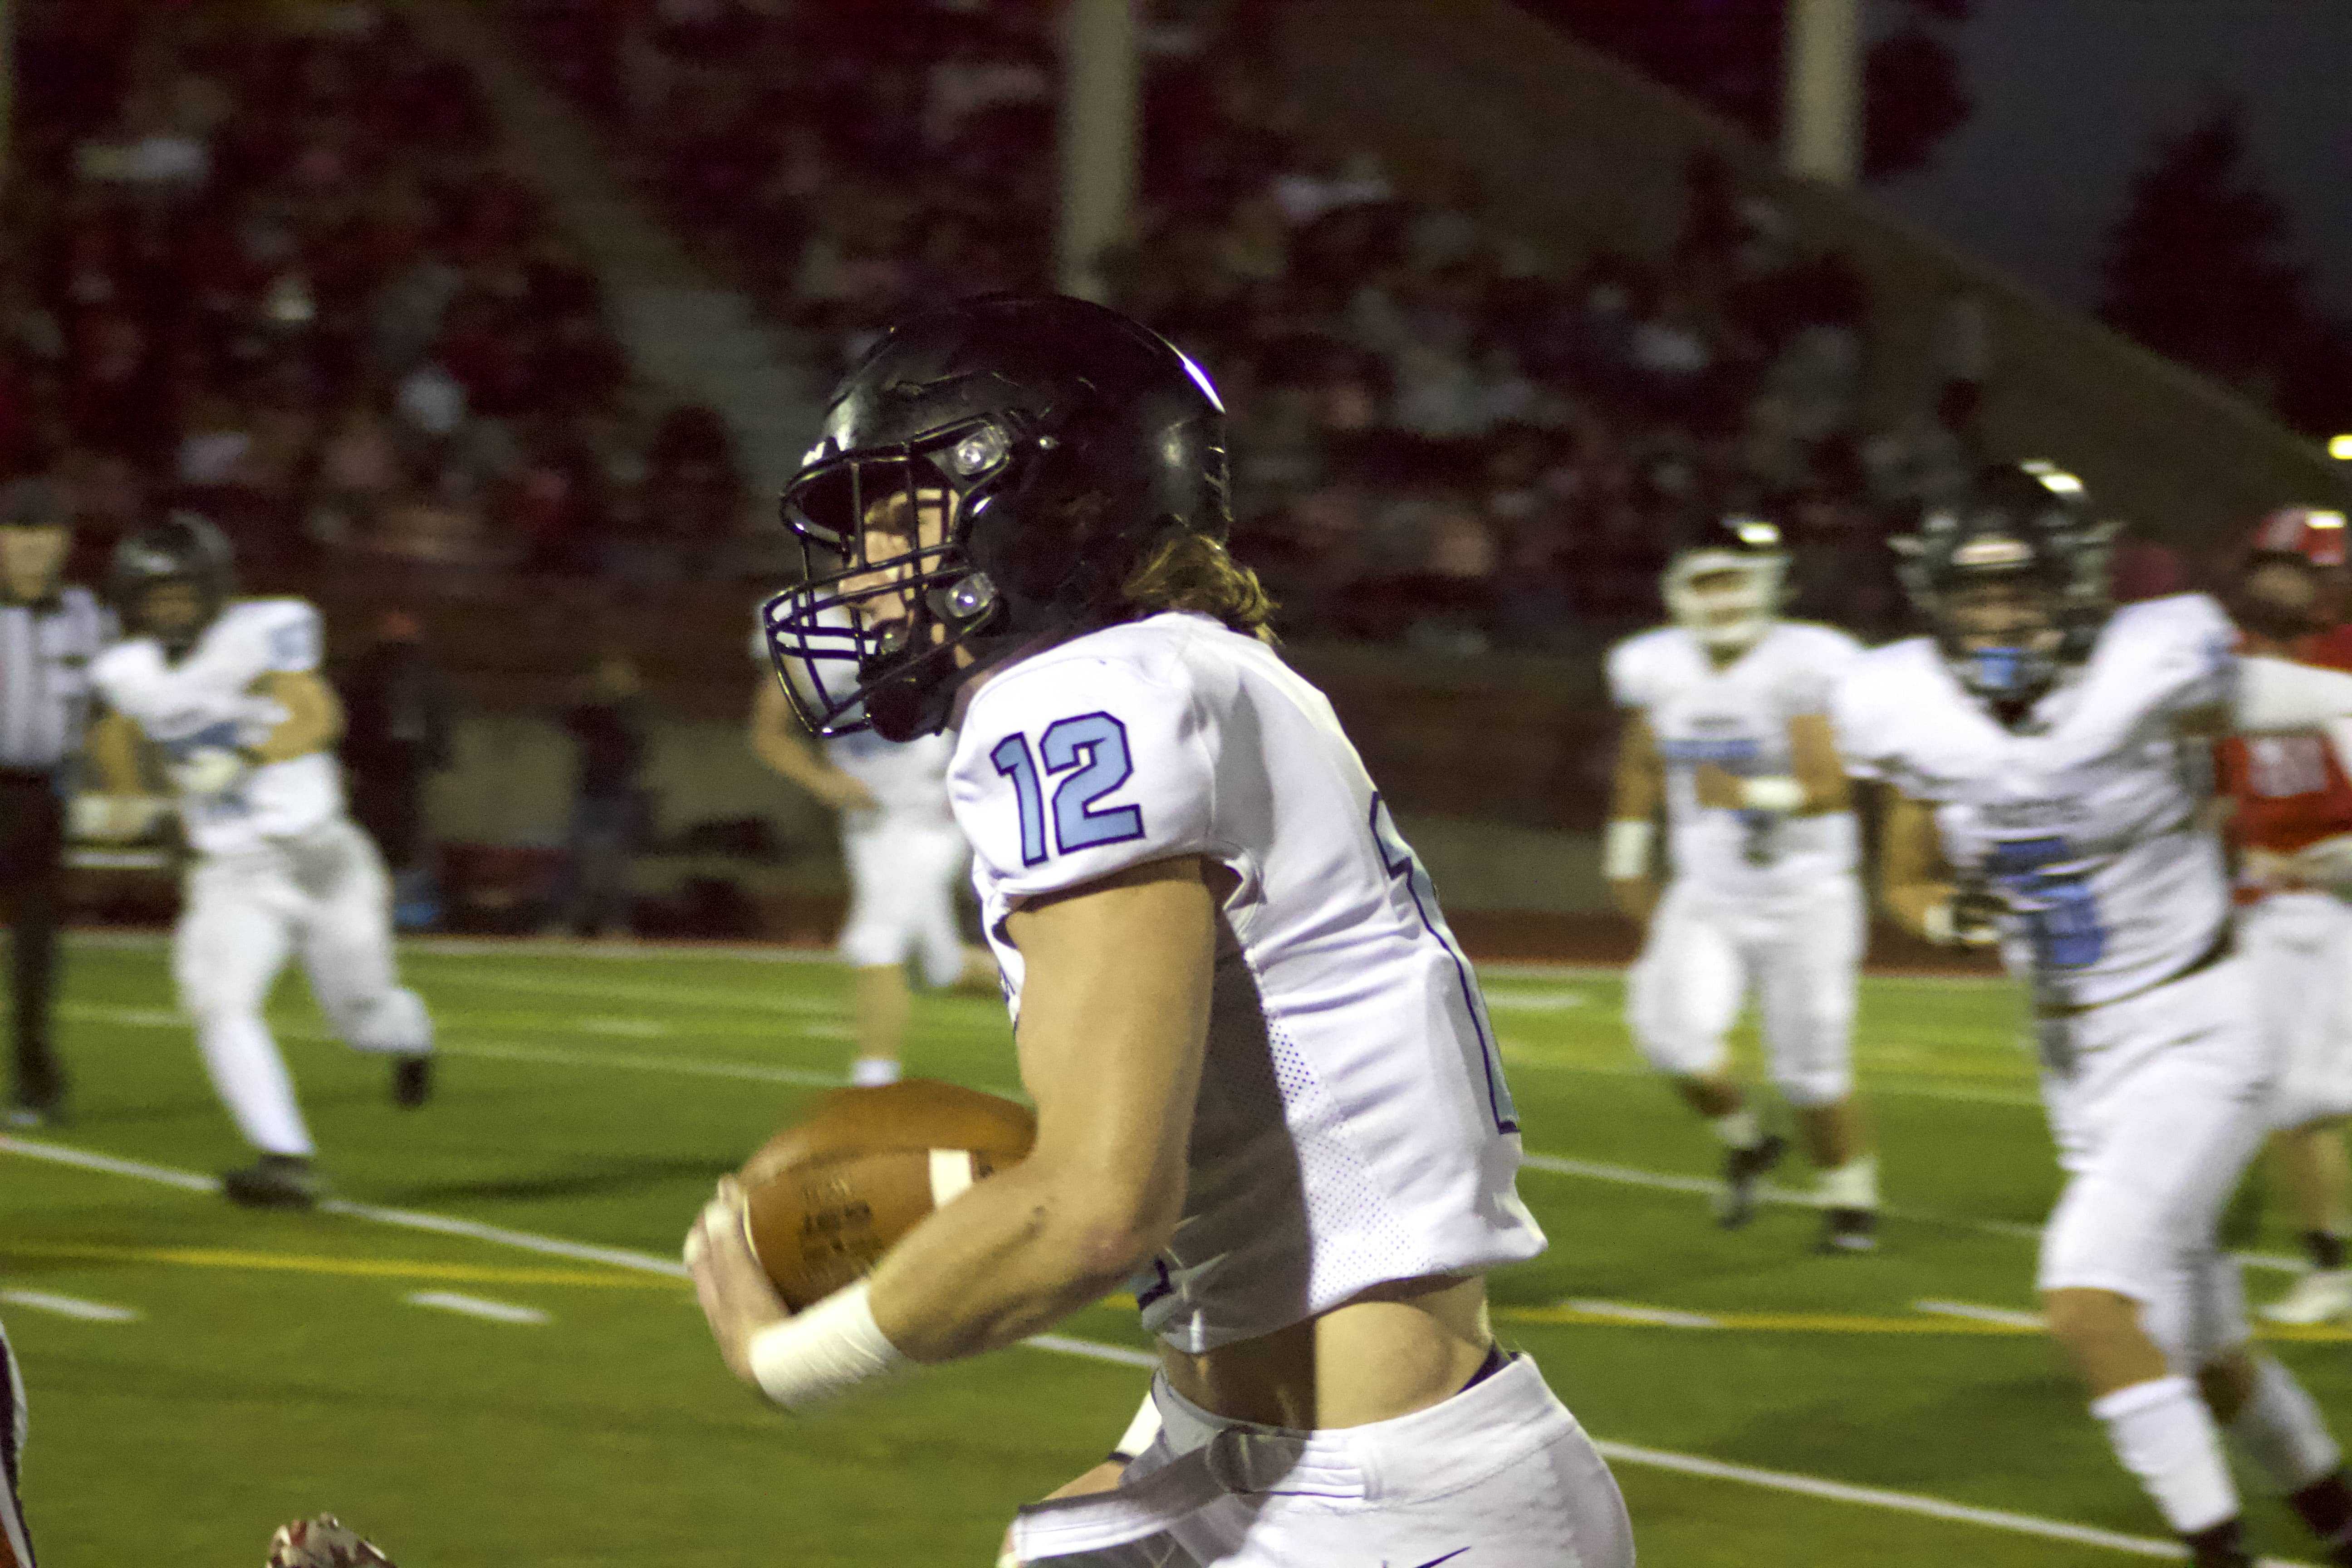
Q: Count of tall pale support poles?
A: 2